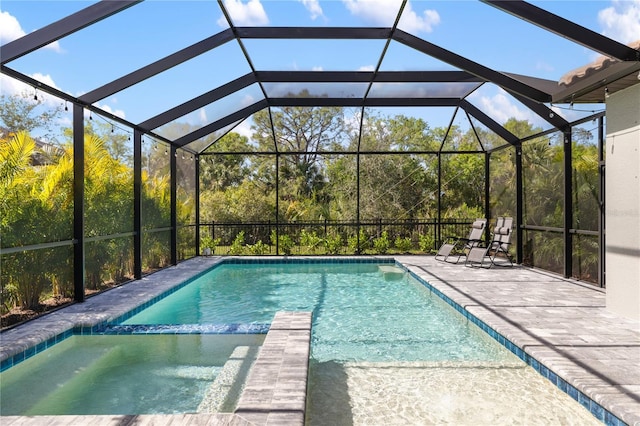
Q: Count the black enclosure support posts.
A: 11